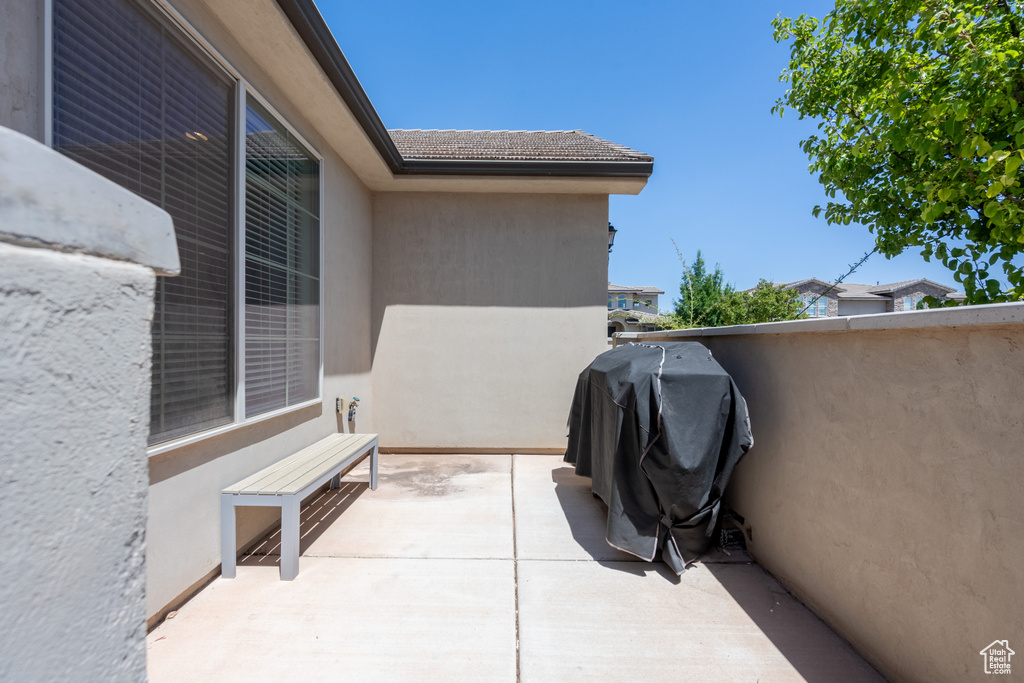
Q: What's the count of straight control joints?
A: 2